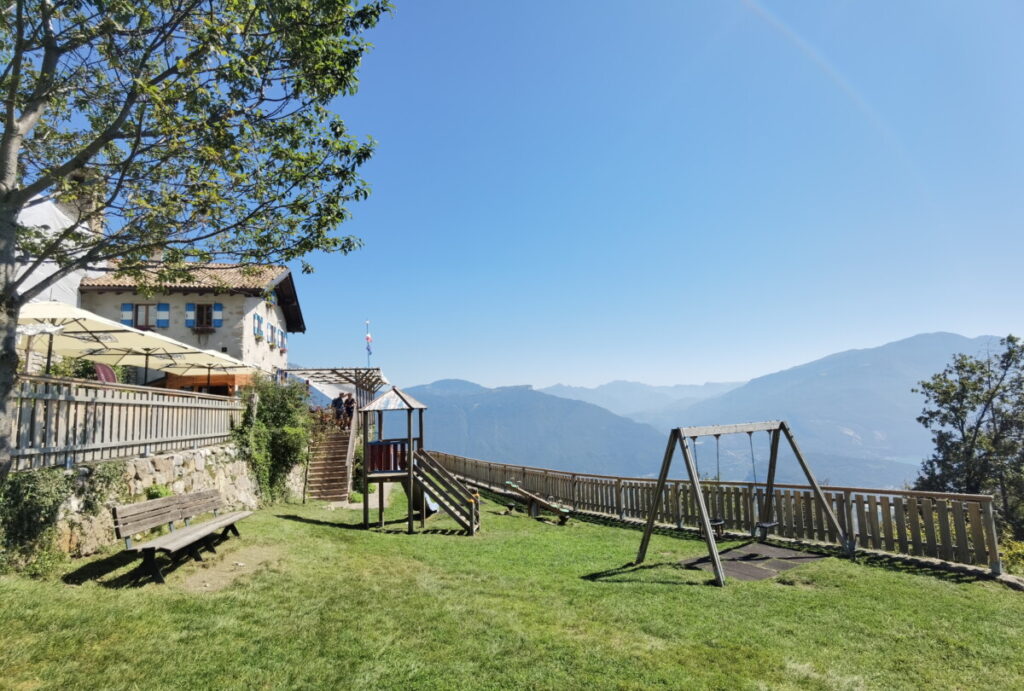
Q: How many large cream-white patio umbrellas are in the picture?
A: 3